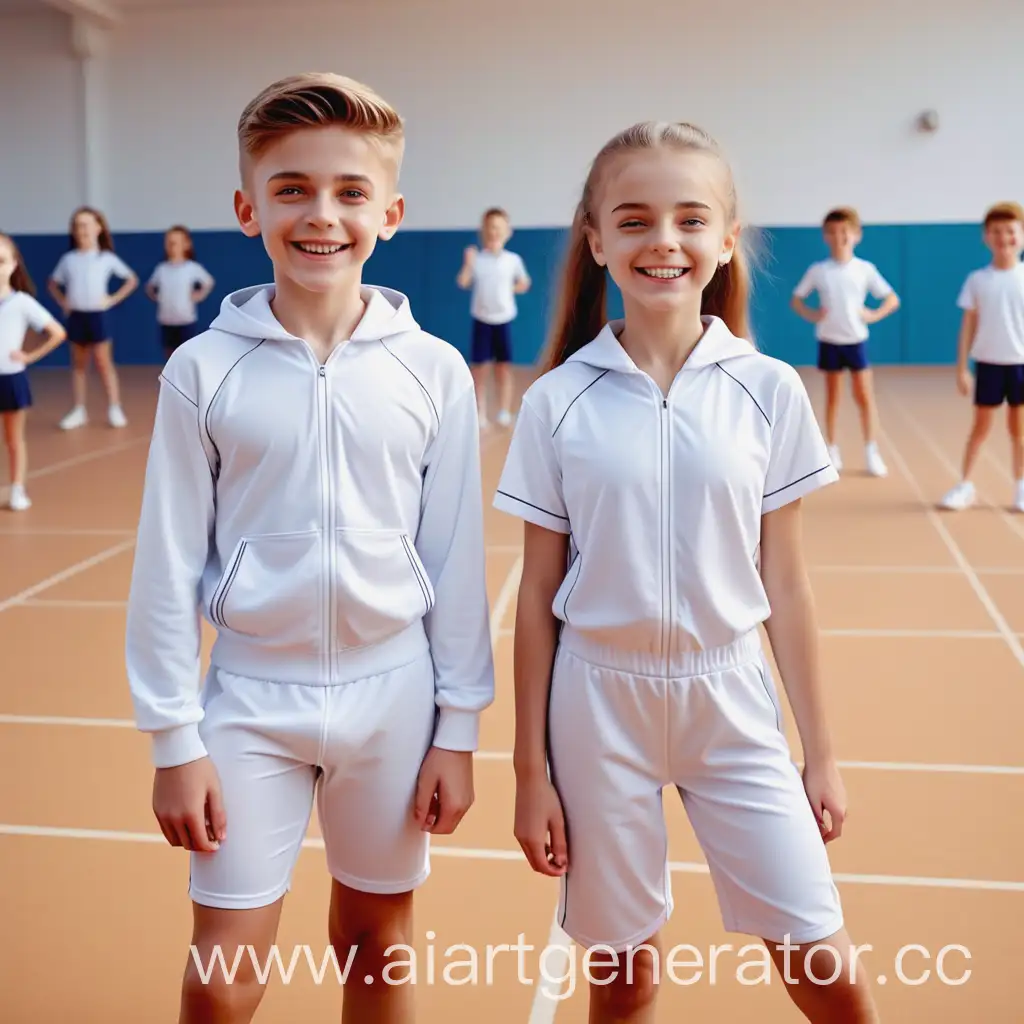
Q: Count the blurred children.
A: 6